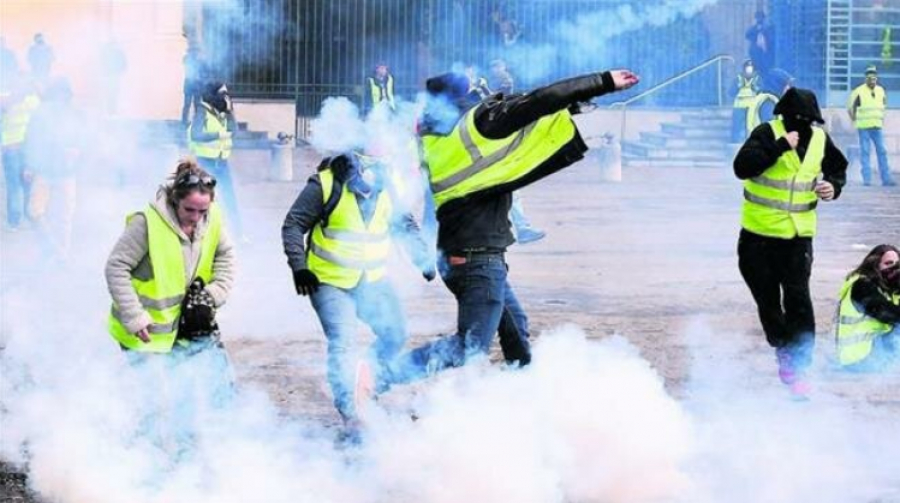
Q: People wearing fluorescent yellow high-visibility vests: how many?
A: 11